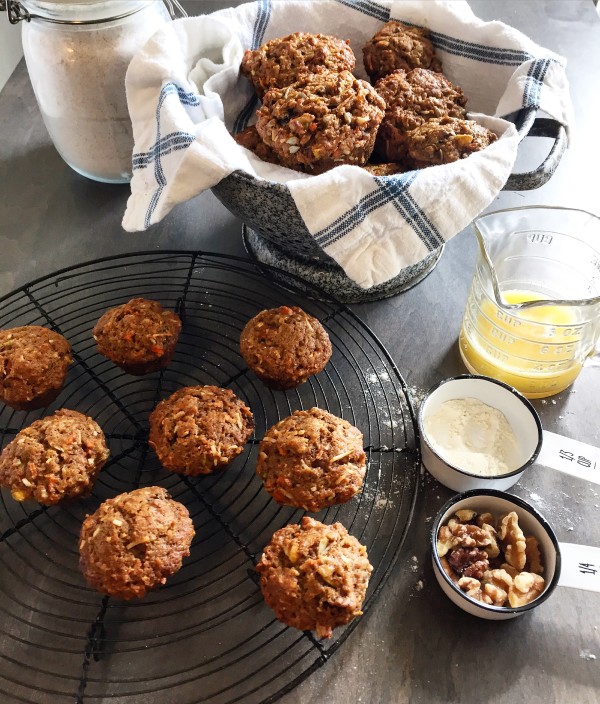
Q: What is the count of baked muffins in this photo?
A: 15